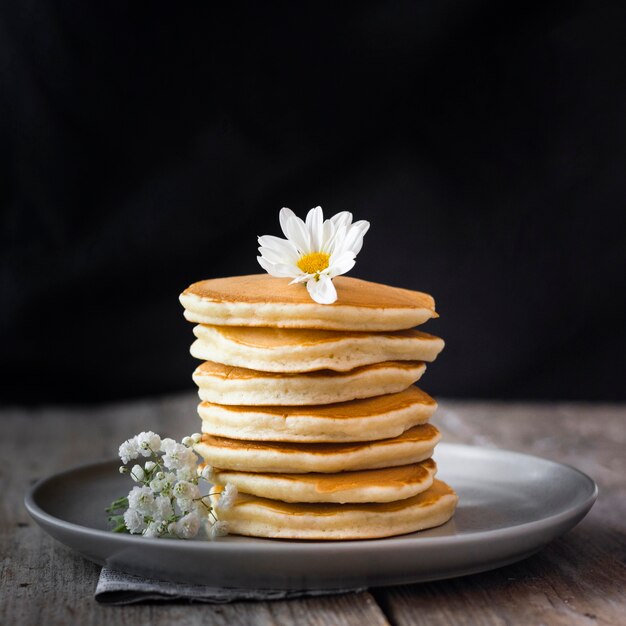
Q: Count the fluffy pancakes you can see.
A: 7